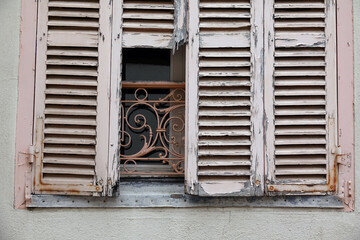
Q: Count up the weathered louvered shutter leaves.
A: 4